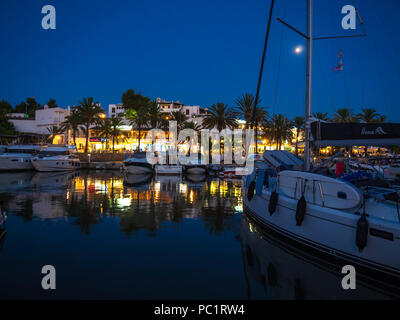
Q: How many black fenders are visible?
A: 4